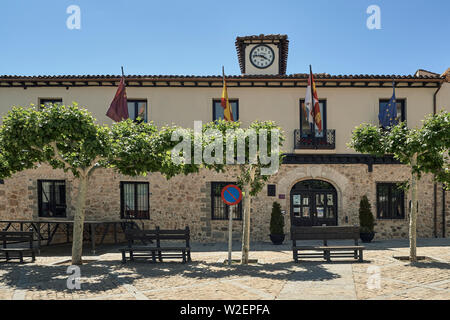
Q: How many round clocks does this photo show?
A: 1